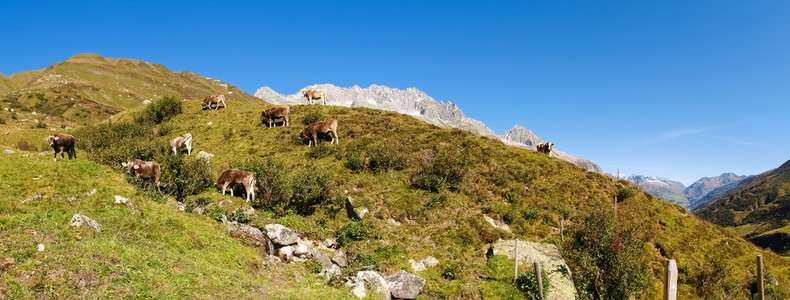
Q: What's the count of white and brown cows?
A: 9